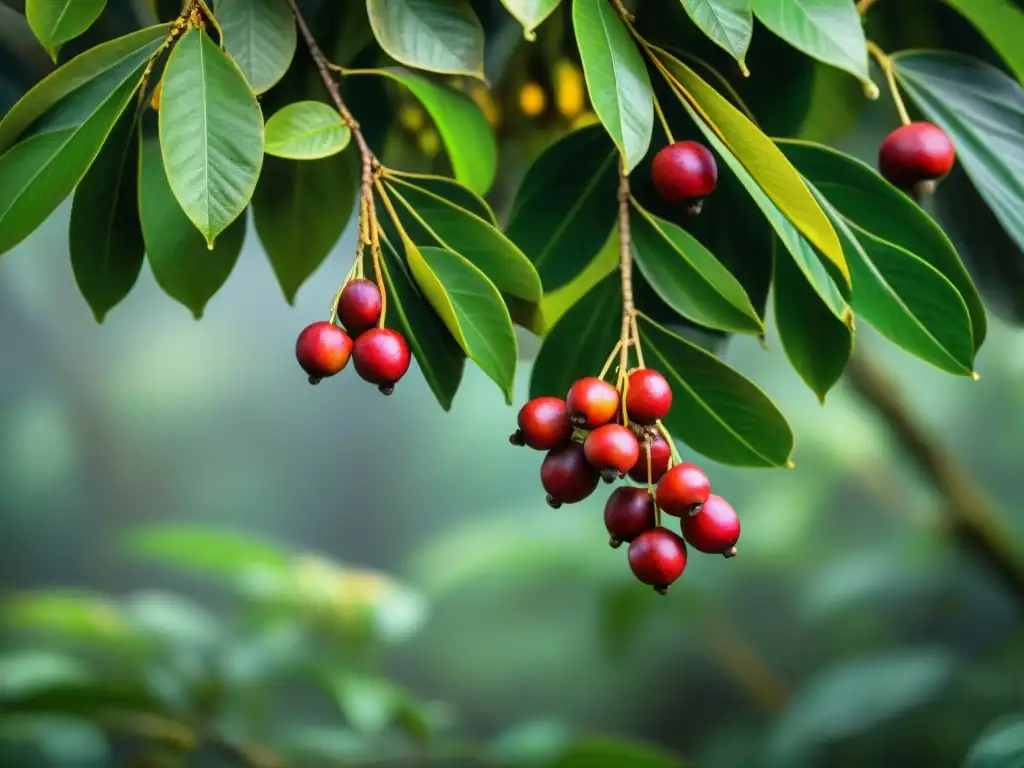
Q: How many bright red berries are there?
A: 15